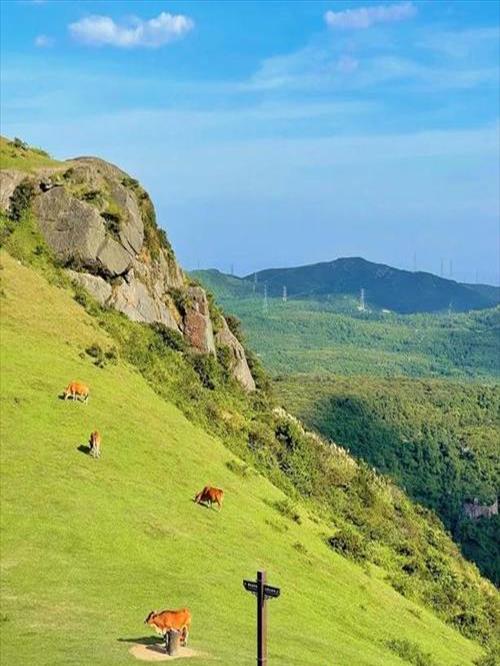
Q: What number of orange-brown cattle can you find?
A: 4